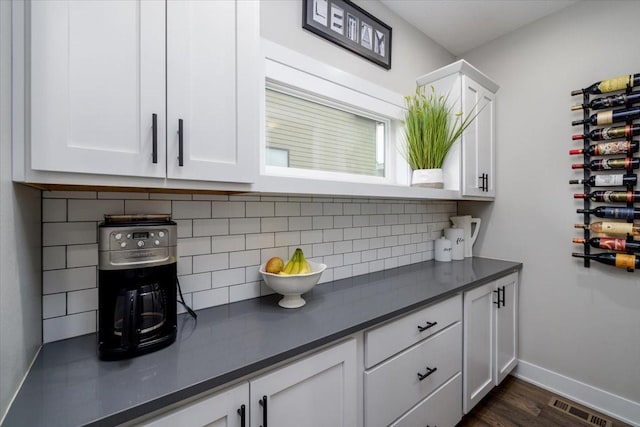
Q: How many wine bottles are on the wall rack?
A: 12